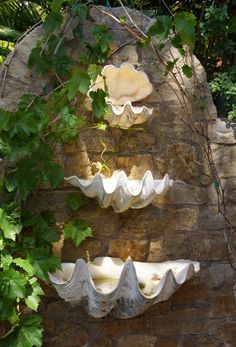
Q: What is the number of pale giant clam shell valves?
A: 4